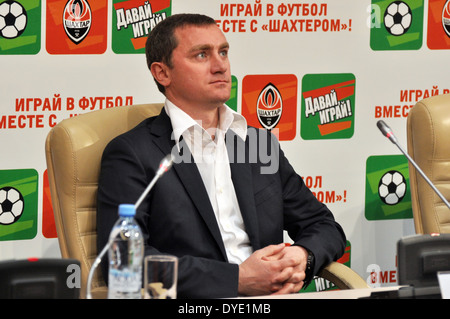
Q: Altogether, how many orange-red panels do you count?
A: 4